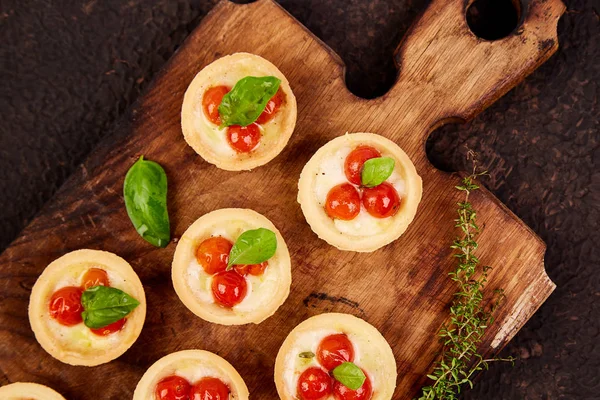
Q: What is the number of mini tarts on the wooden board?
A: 7